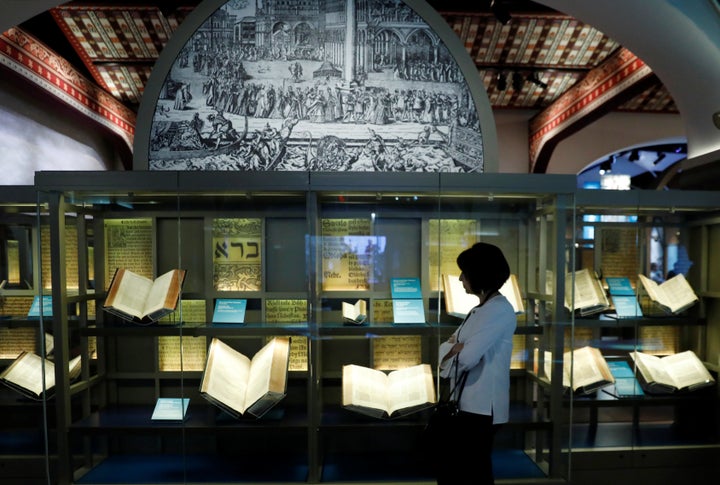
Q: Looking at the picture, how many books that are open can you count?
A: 10